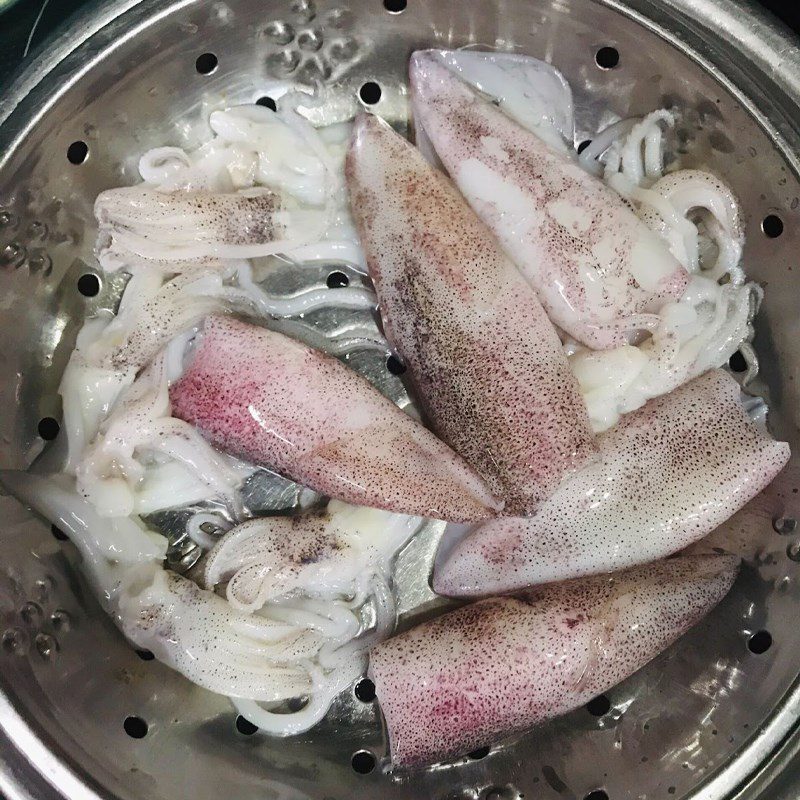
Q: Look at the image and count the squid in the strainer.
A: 5